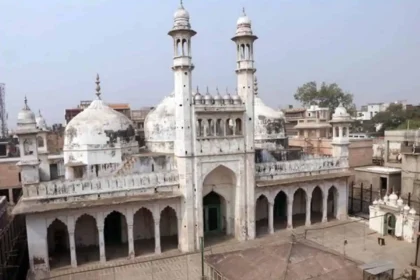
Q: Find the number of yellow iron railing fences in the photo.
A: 0